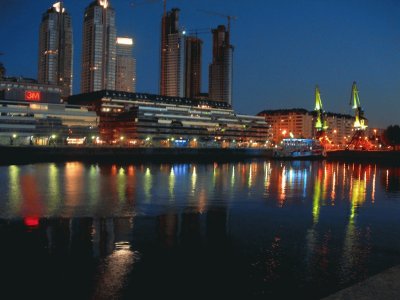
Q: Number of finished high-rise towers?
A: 3